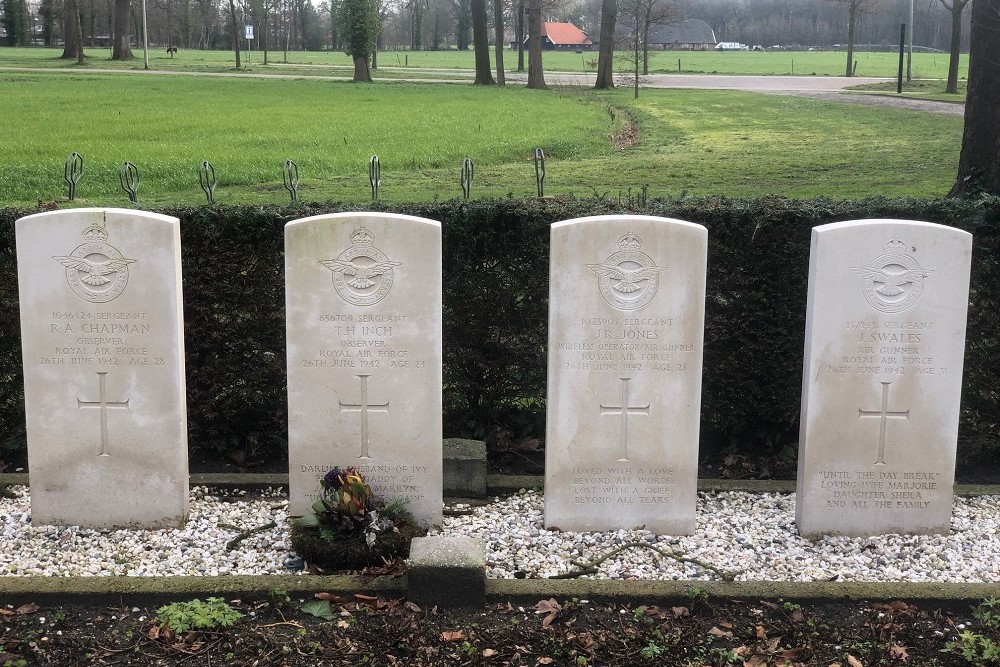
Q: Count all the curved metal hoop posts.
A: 7